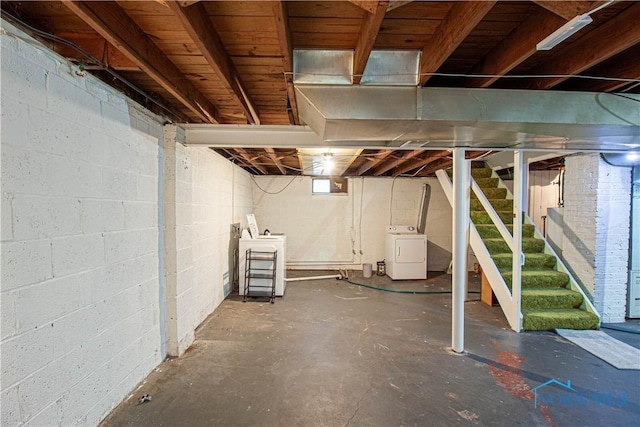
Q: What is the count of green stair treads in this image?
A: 12